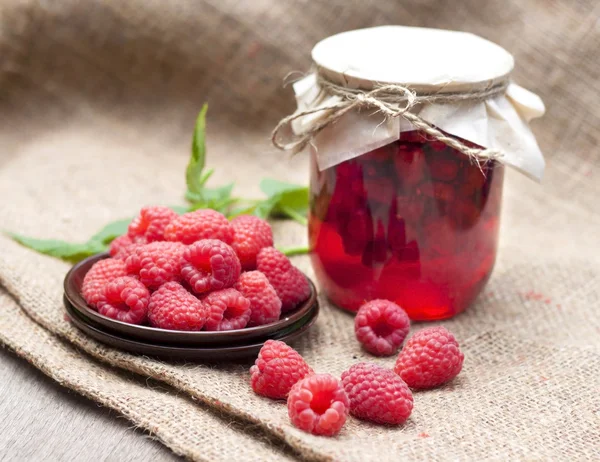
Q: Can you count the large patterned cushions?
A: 0